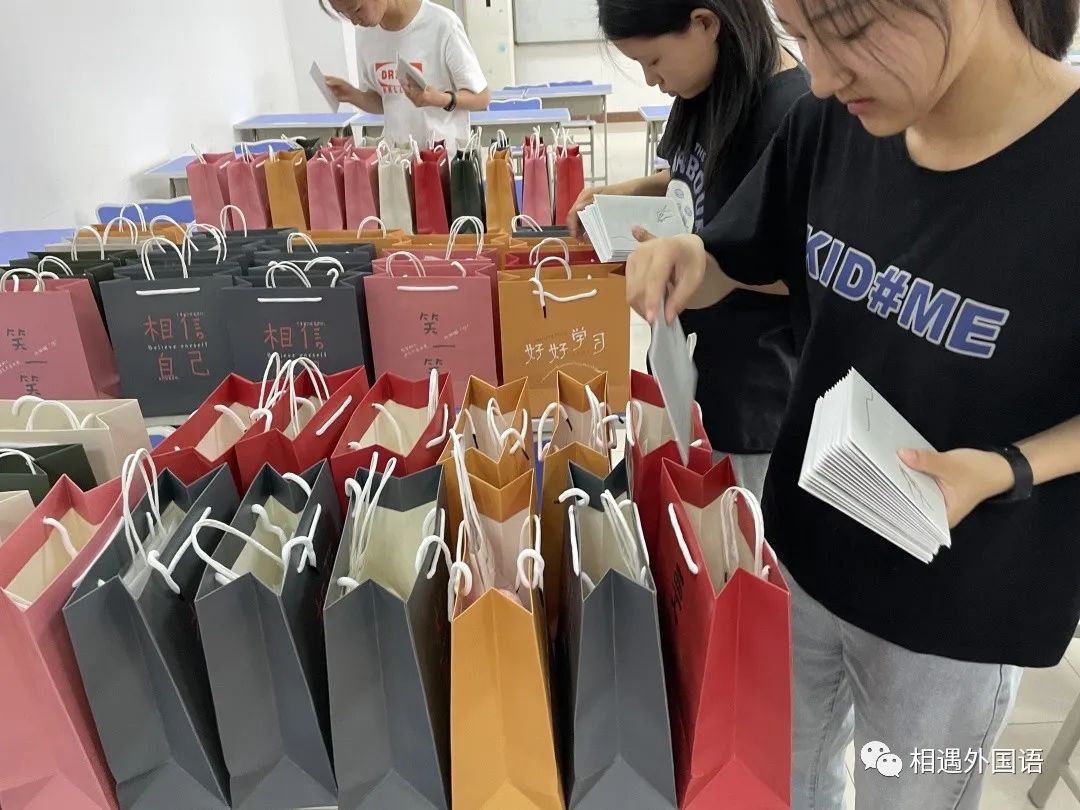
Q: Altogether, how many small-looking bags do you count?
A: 11